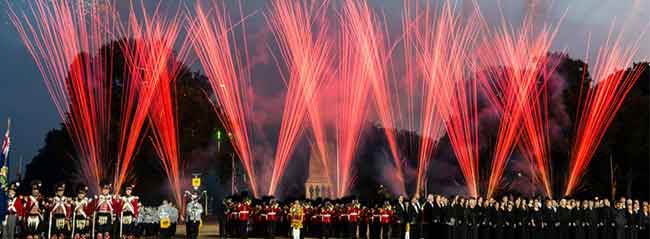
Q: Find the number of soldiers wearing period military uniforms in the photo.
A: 6